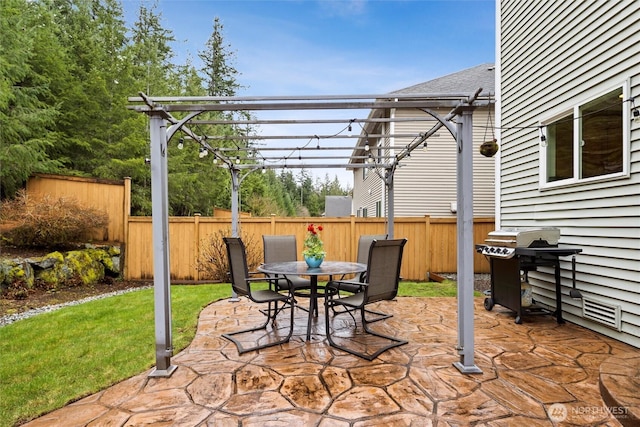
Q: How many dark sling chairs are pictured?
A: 4